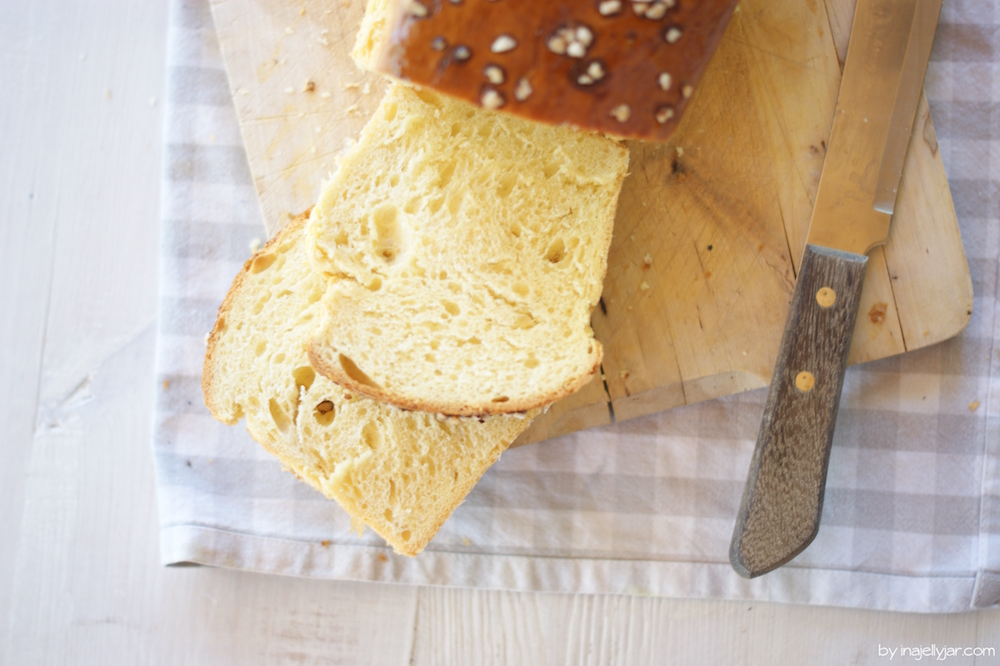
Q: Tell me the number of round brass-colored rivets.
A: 2